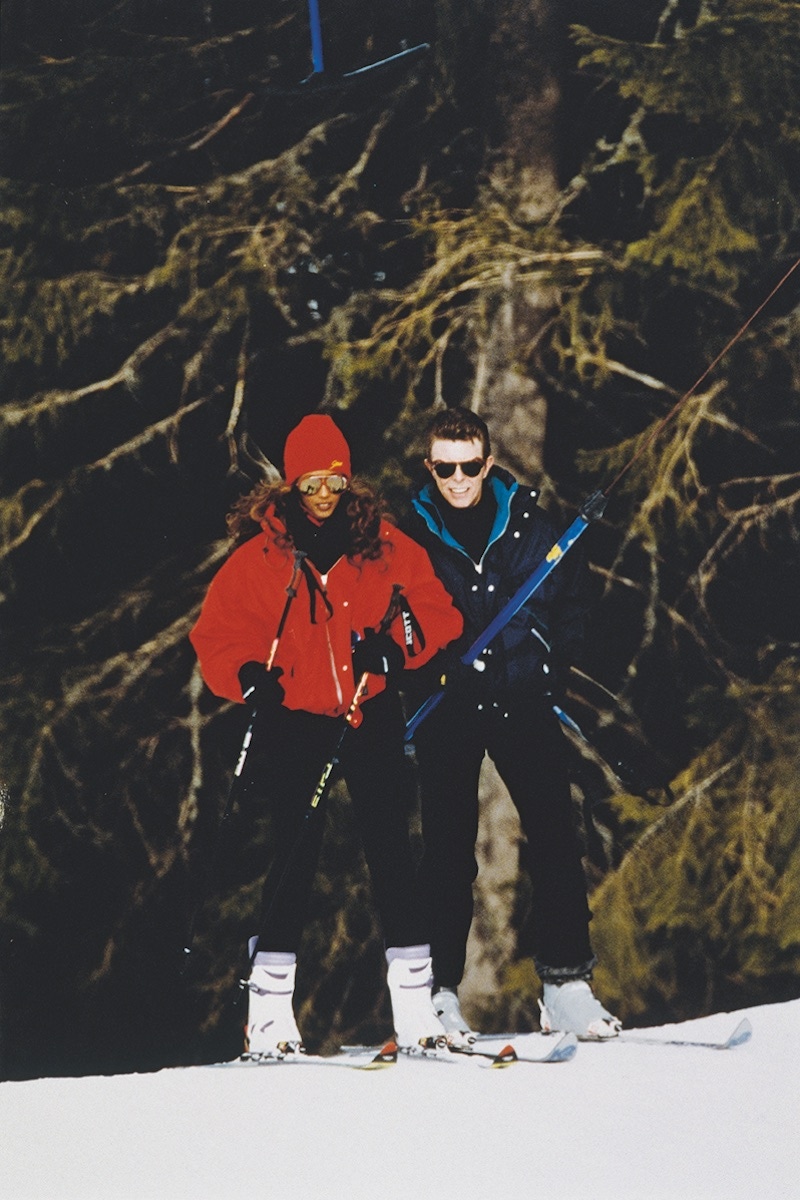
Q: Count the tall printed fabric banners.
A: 0